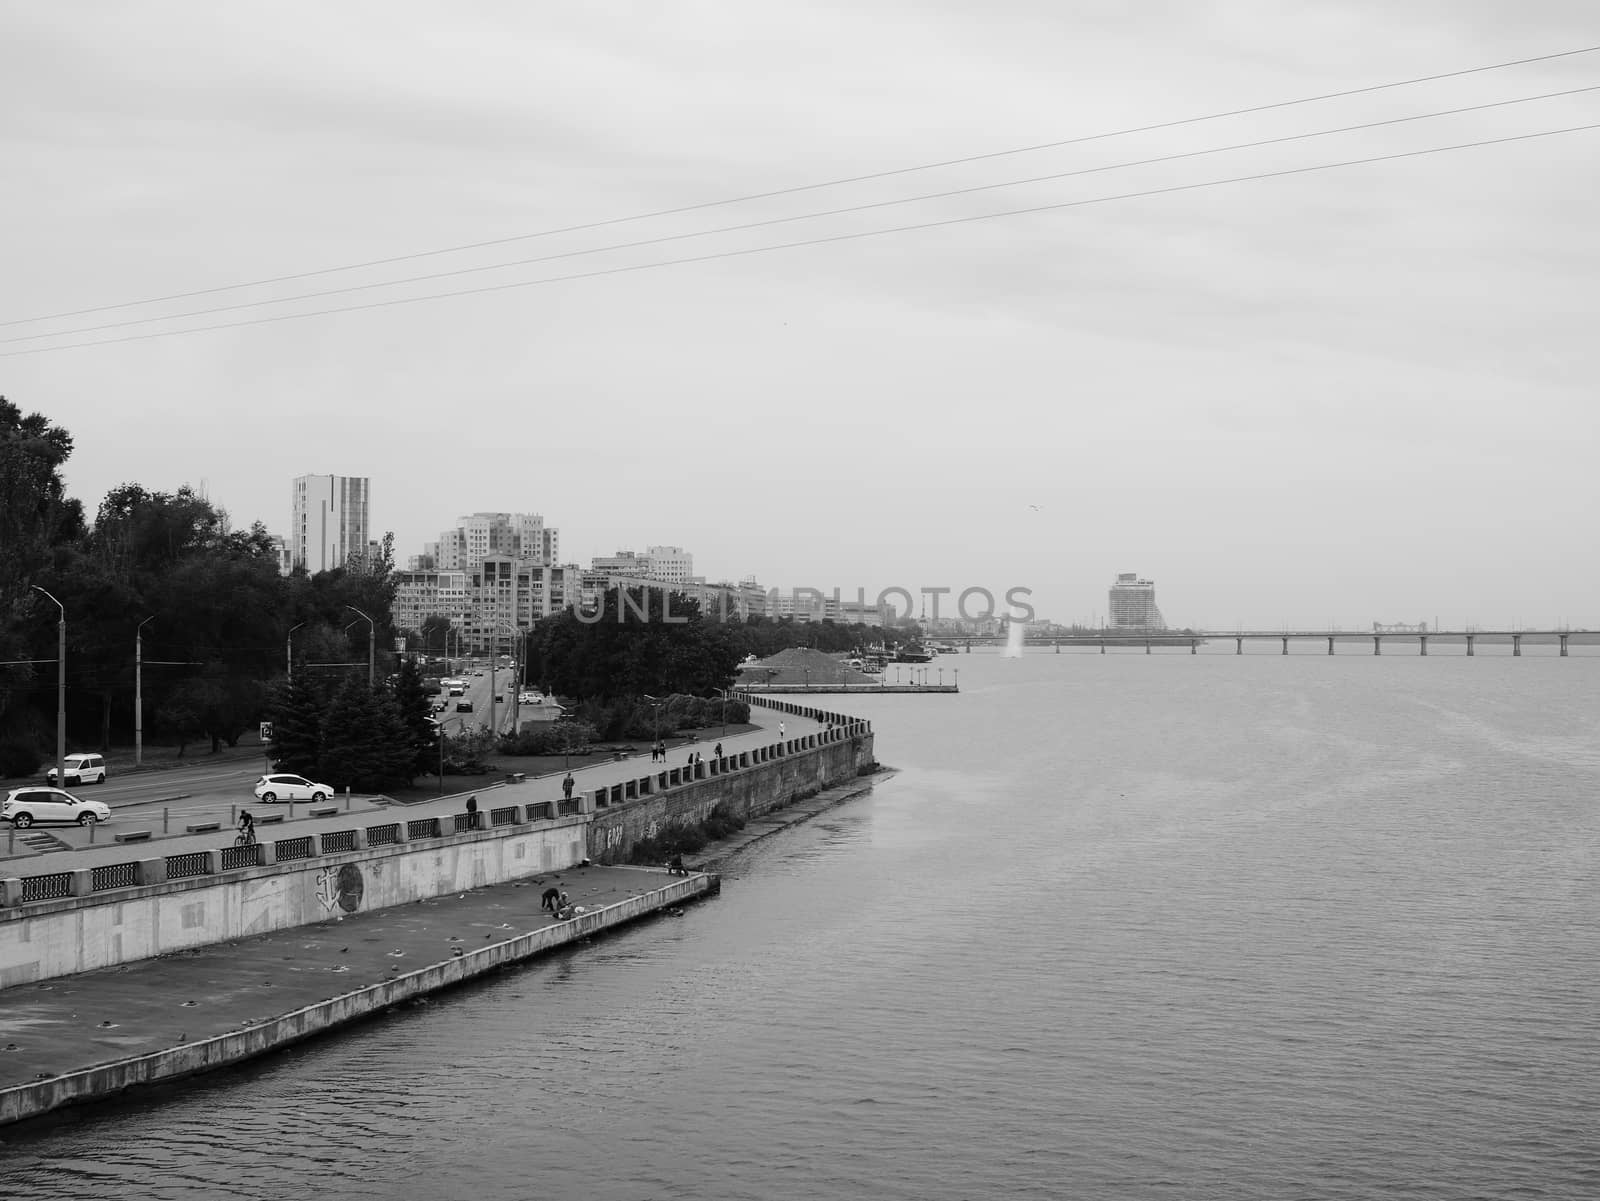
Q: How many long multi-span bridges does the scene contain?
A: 1